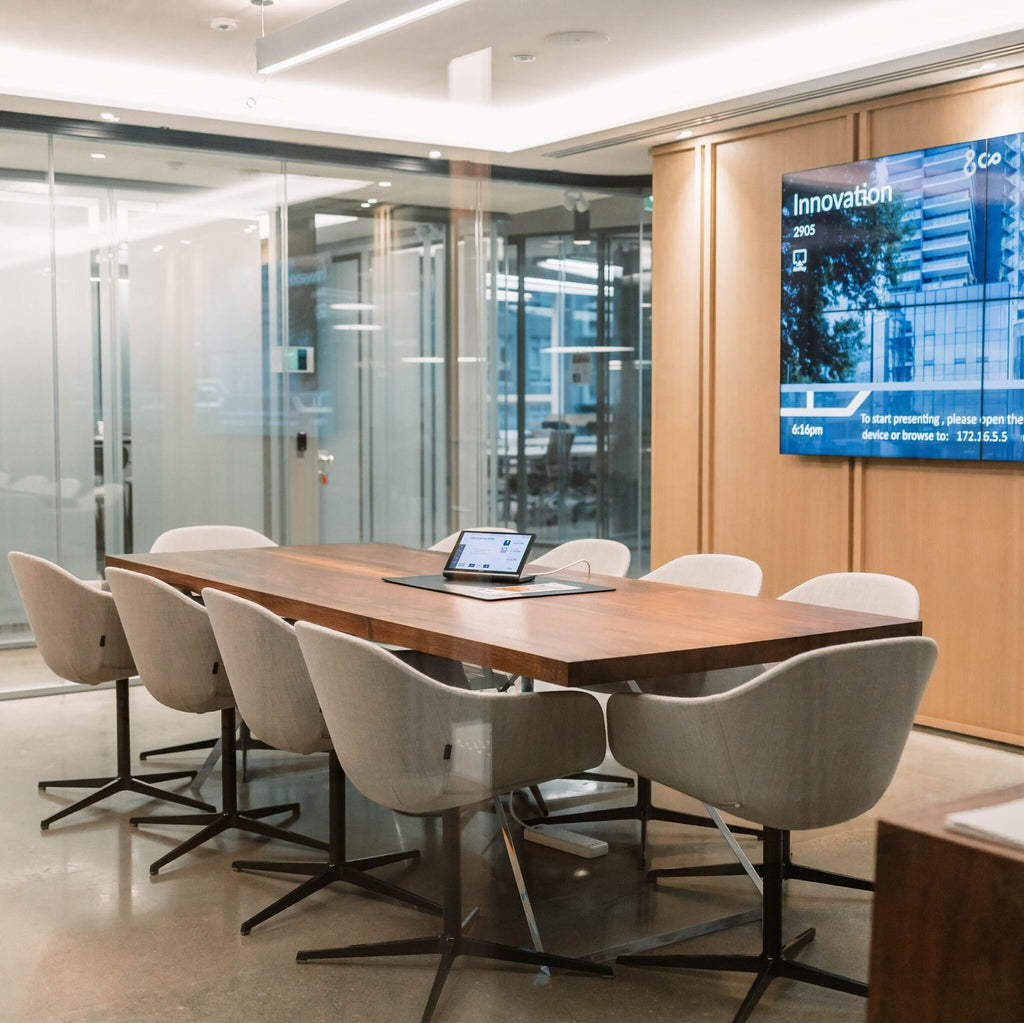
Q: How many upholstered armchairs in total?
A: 10